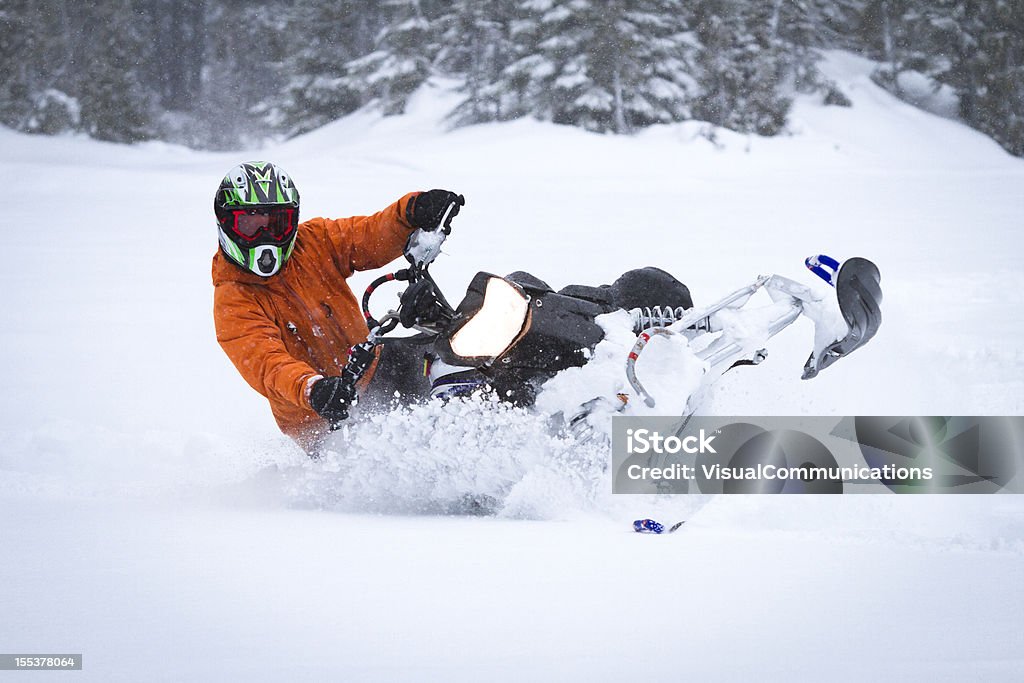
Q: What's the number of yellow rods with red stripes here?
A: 0